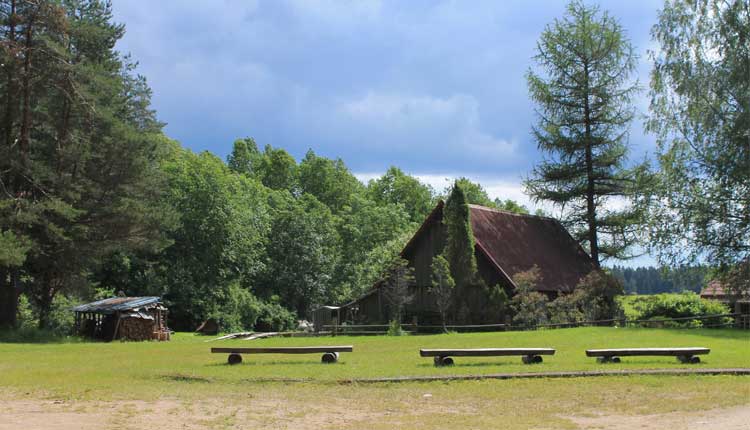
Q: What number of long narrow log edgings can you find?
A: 1